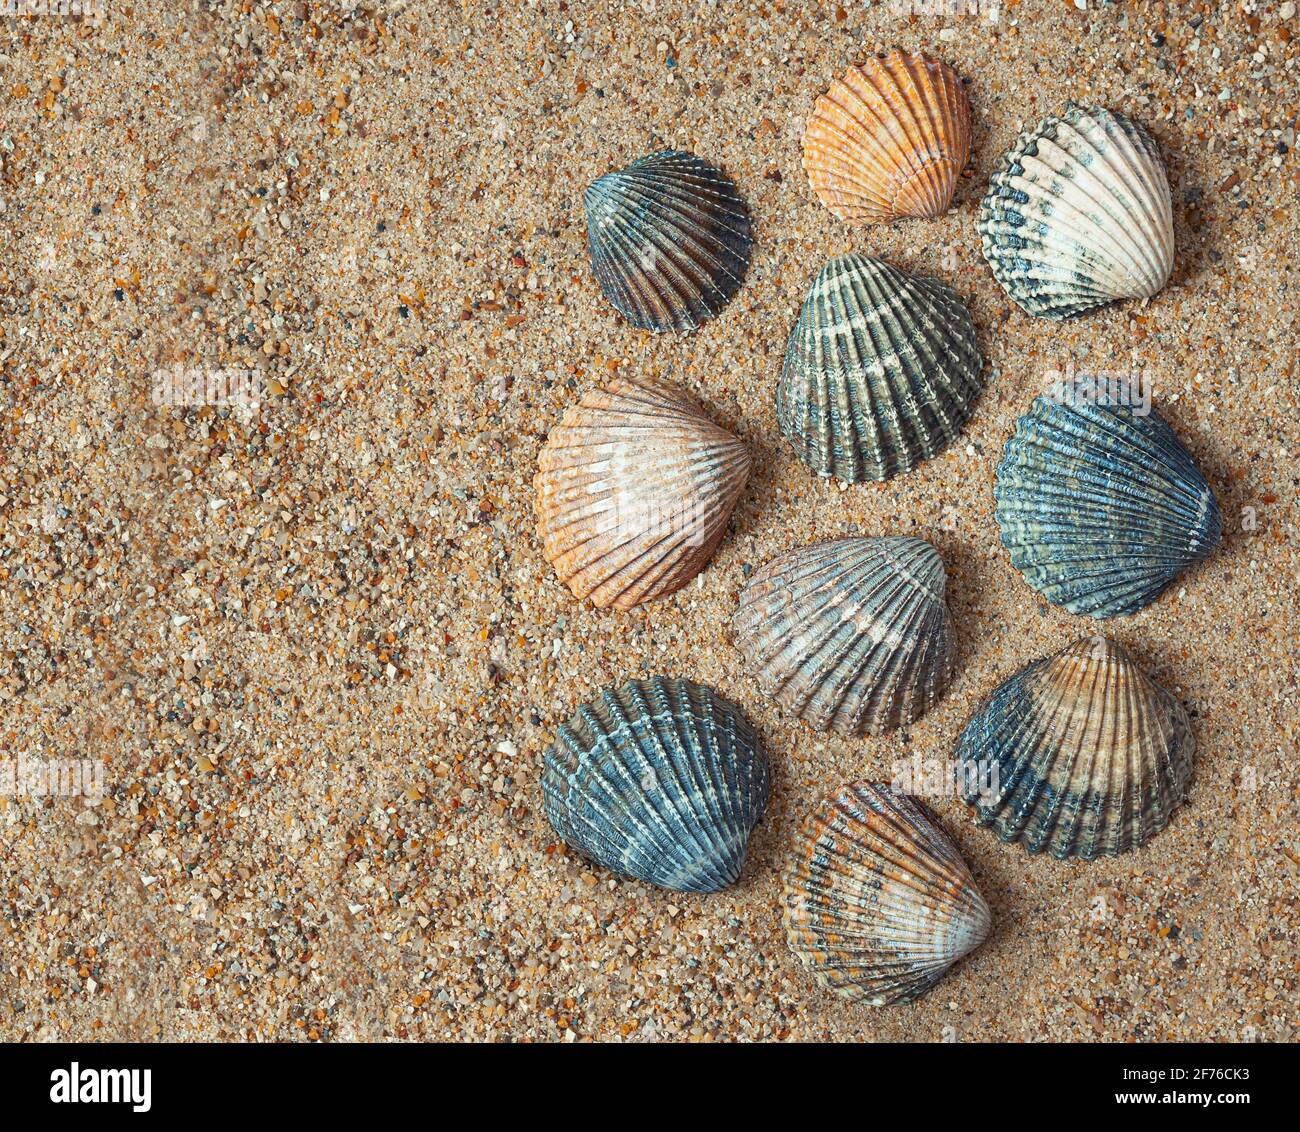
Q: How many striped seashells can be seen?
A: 10